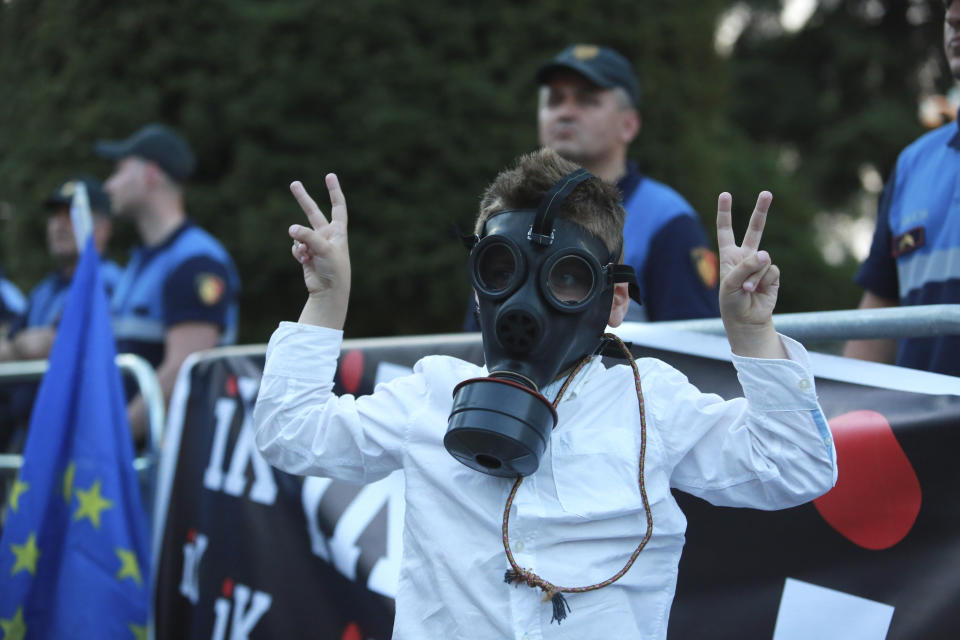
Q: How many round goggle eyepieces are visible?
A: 2